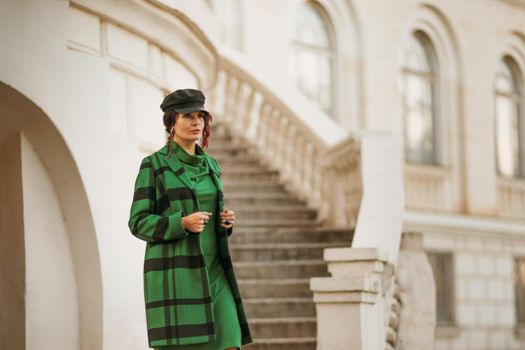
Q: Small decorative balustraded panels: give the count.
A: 2